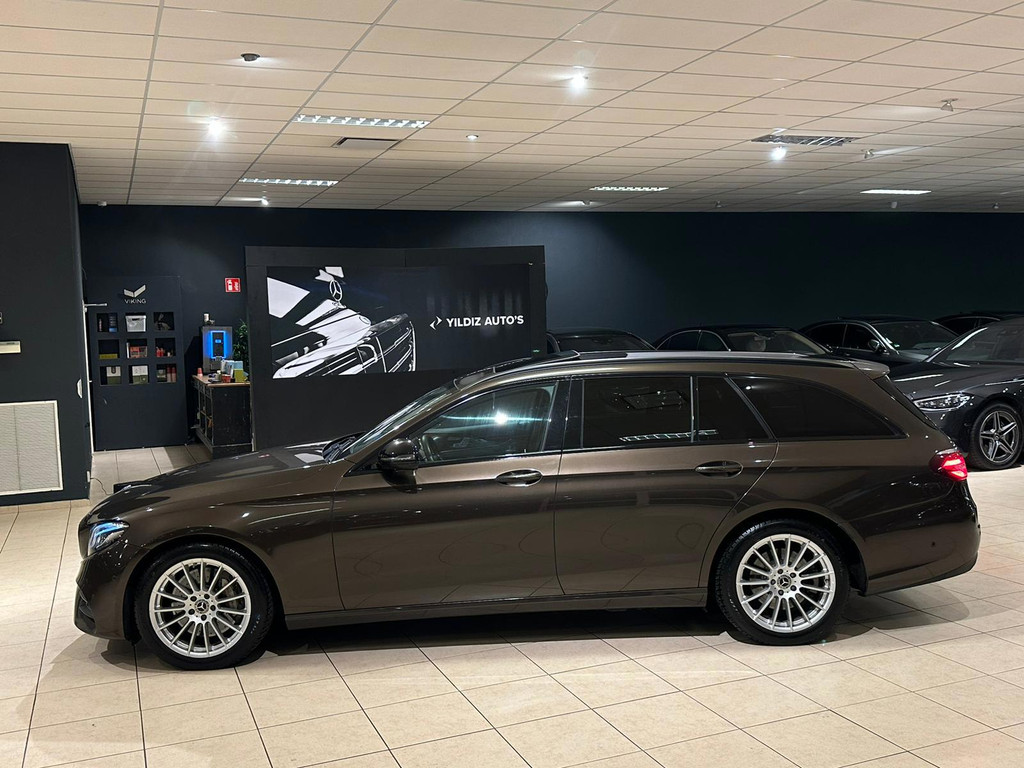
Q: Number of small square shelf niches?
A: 9